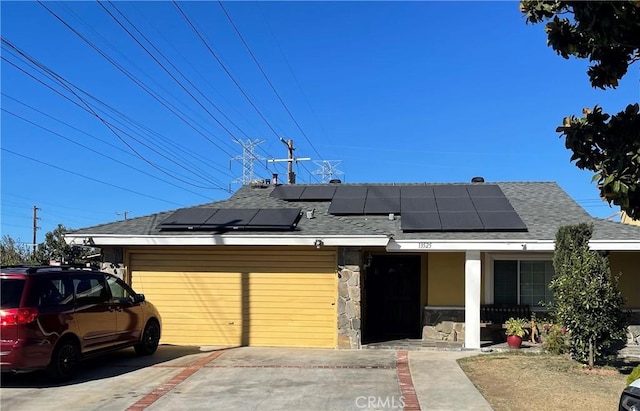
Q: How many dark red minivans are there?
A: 1